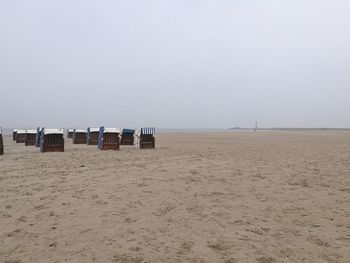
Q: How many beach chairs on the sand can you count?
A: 12